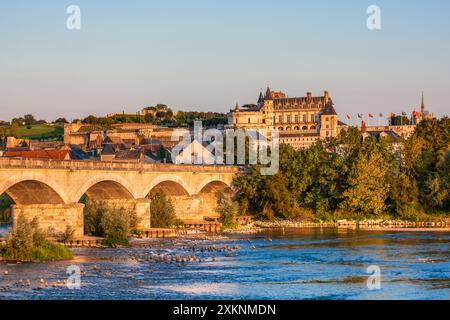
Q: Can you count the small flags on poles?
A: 7